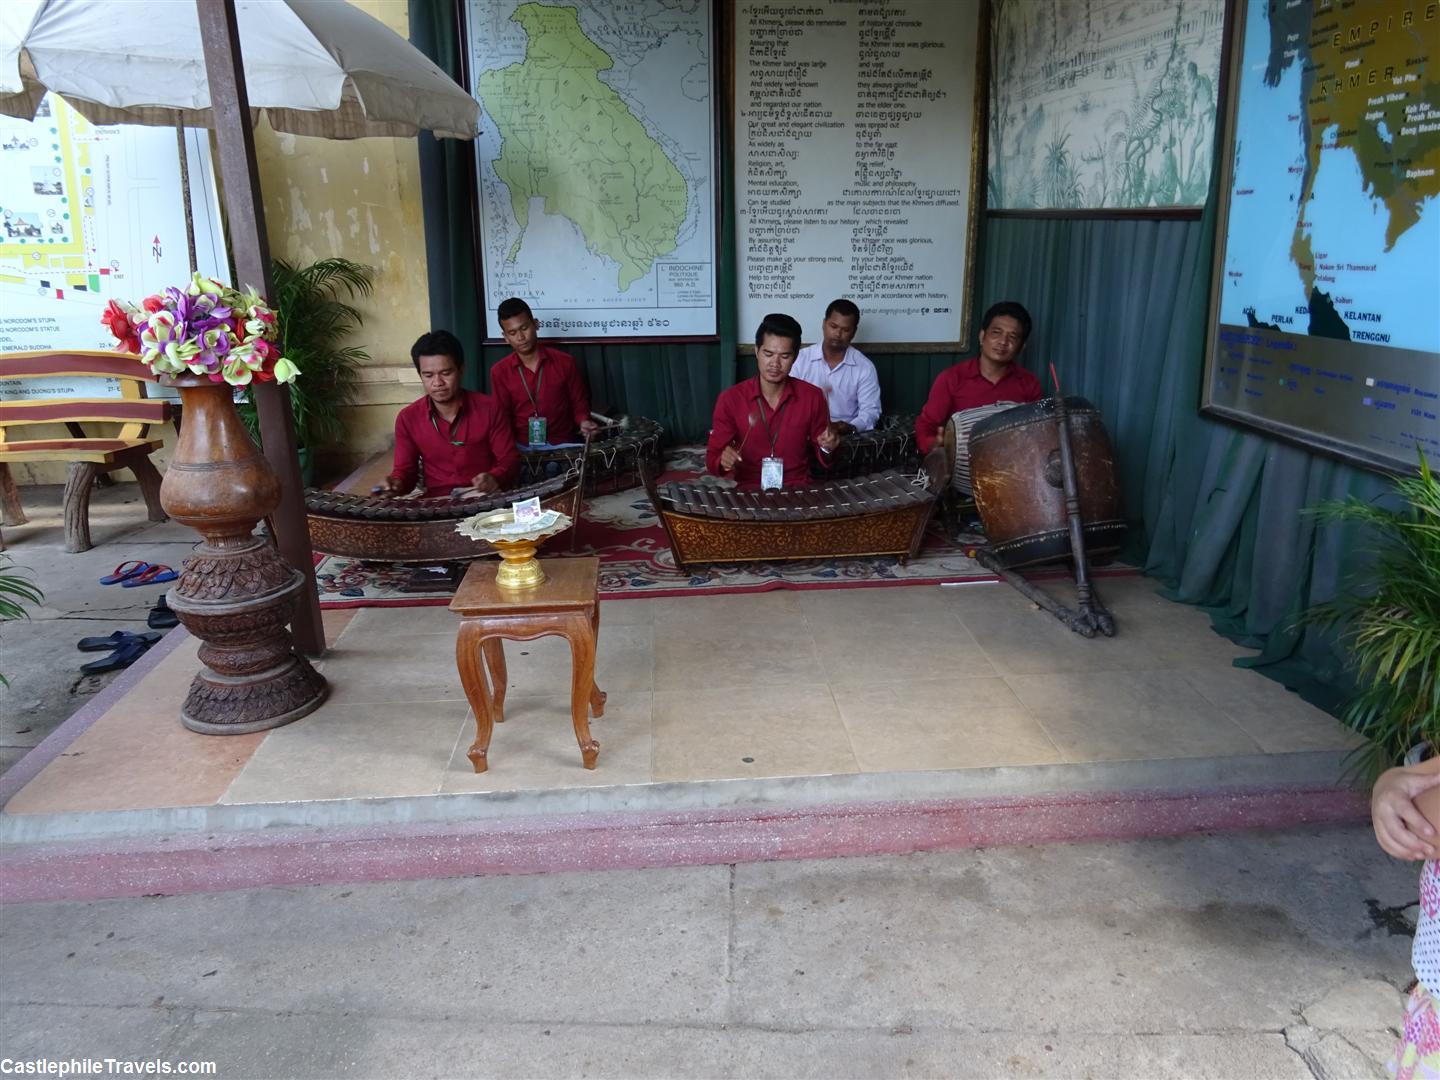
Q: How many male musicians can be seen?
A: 5